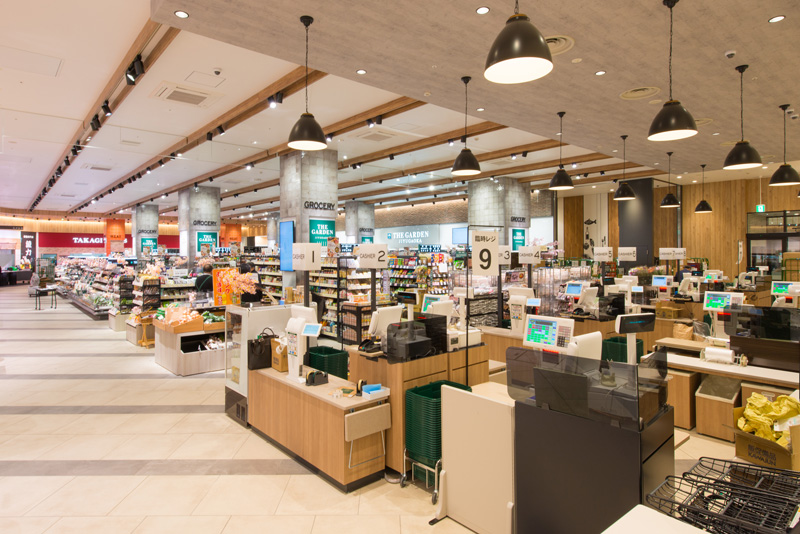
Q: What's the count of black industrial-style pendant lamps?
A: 10